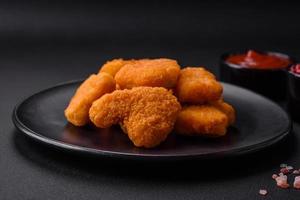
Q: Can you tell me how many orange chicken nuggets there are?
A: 7